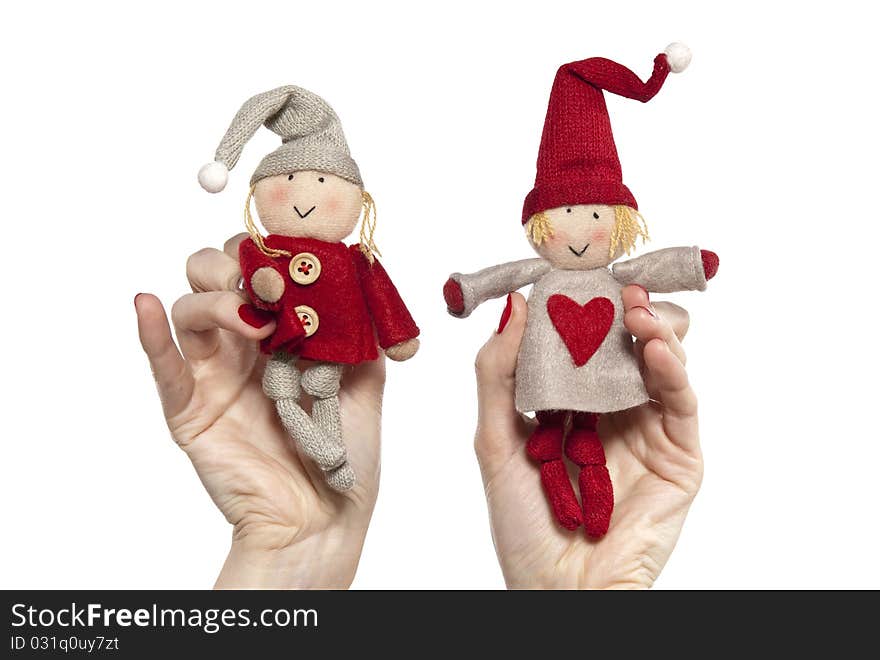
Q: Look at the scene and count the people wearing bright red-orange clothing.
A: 0